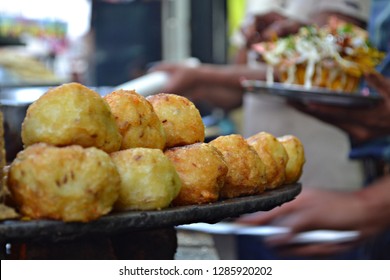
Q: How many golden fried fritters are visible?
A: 9